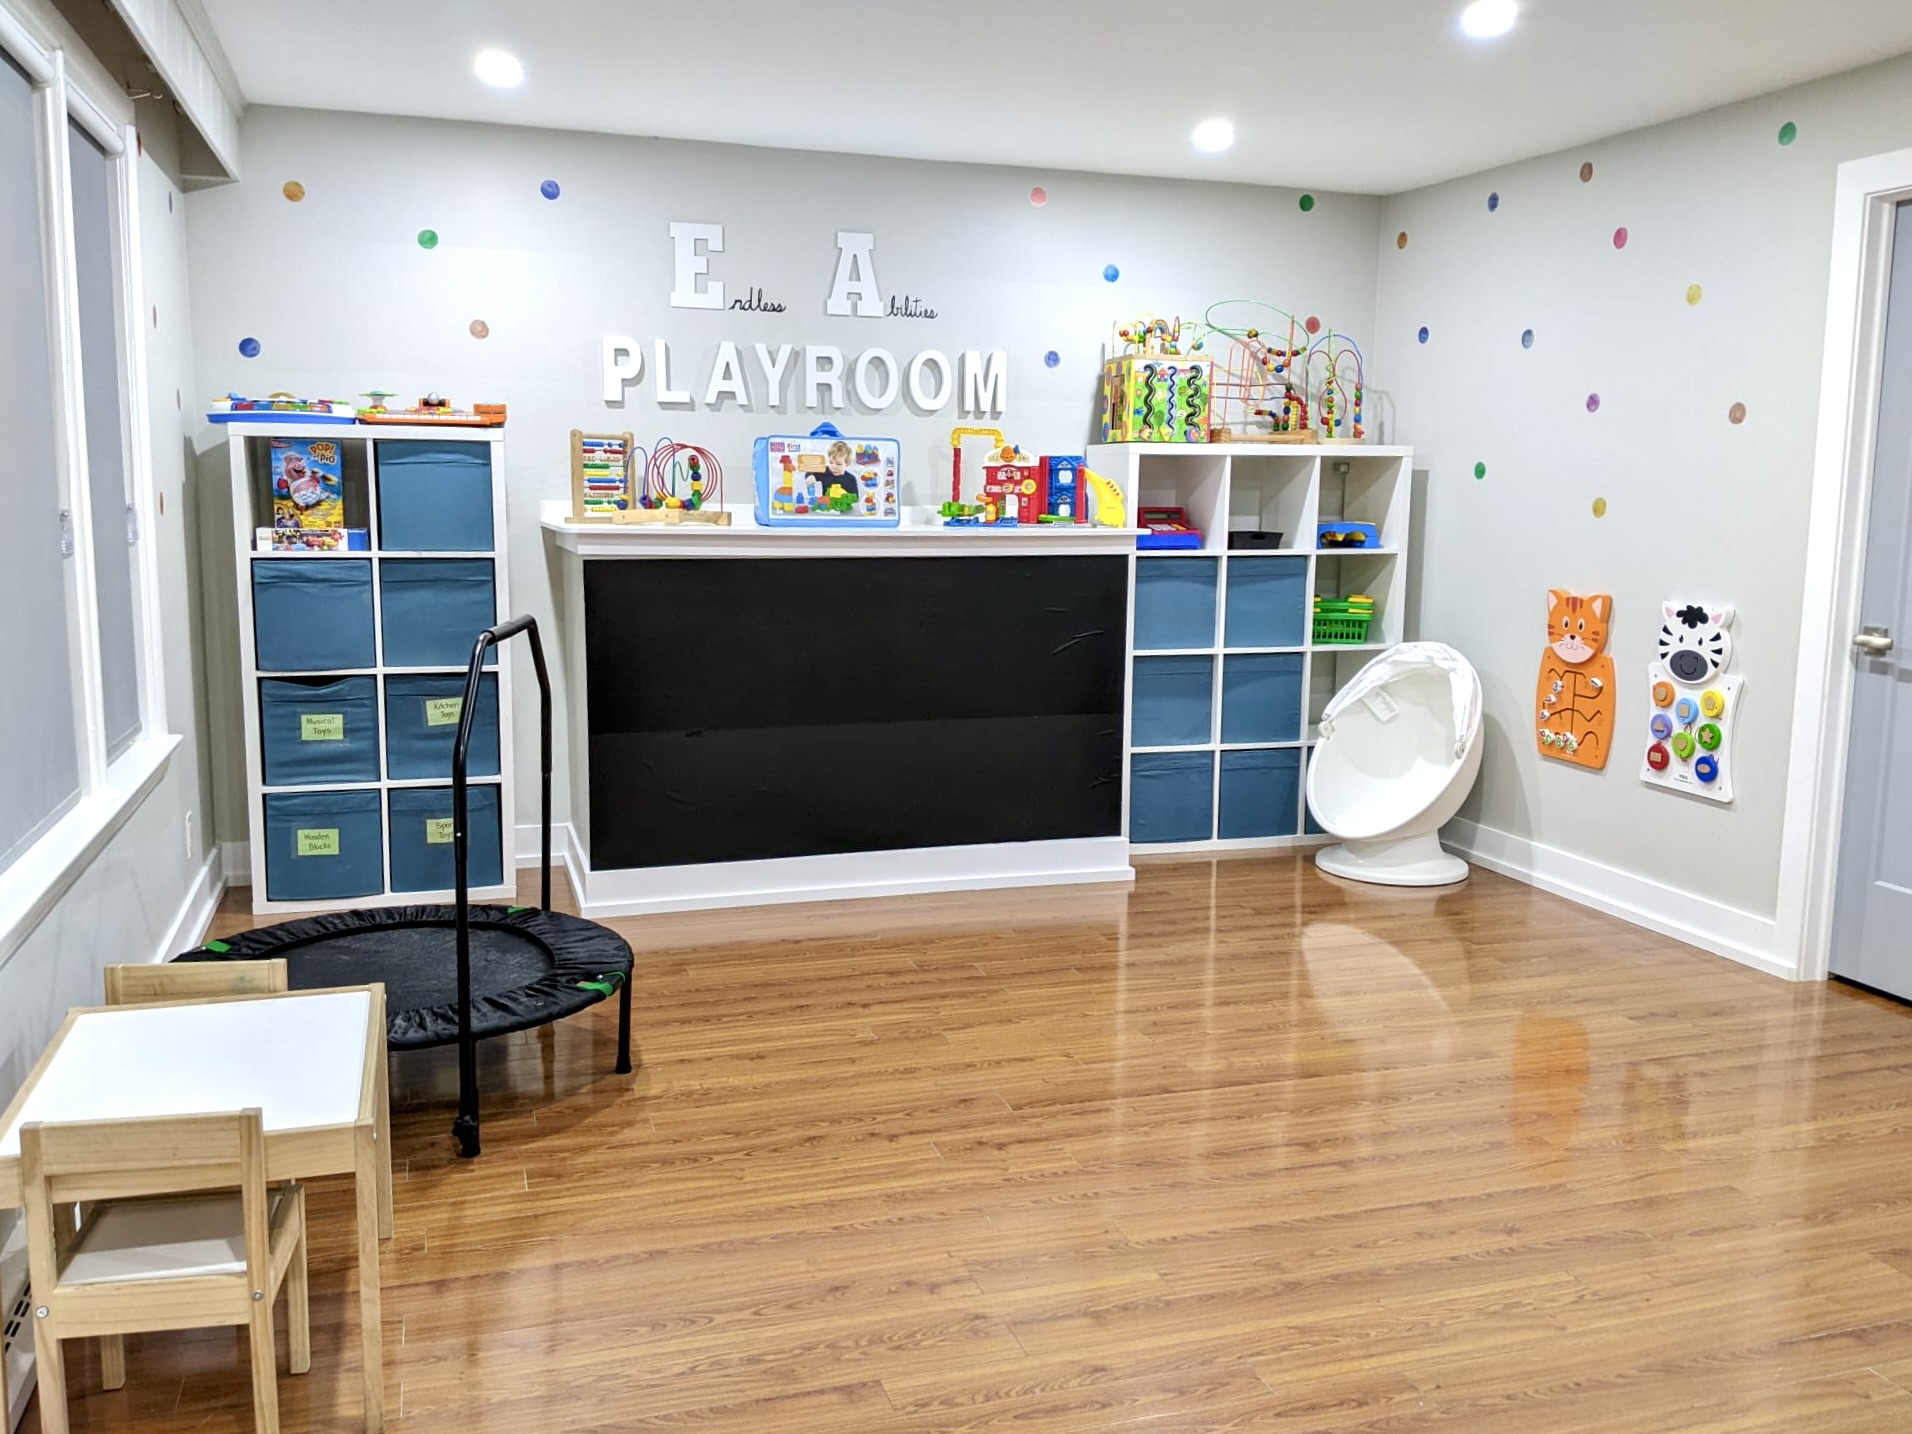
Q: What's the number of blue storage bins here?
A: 14